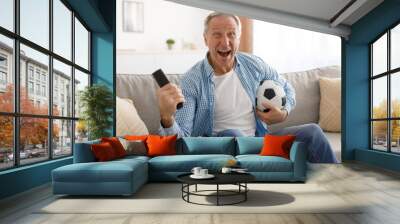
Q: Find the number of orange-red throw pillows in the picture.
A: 5